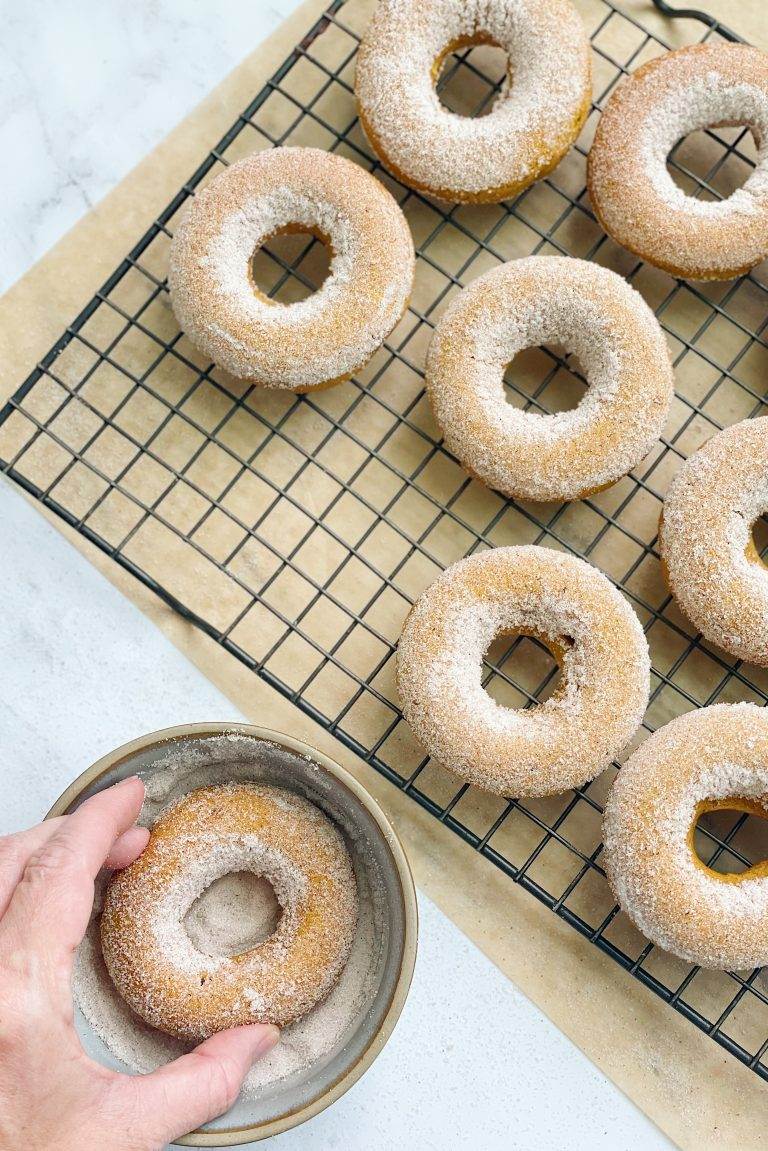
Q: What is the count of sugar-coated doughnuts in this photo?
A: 8